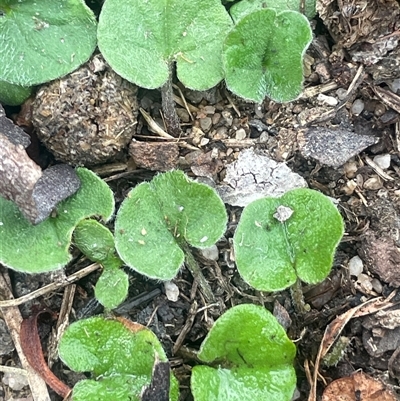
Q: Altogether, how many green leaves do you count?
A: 12